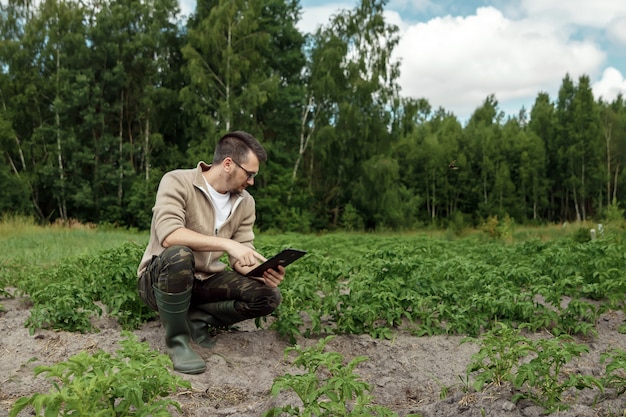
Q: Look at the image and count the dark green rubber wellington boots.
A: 2